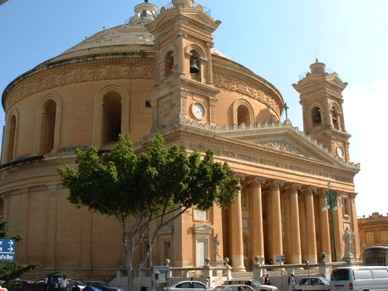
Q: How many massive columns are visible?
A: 6